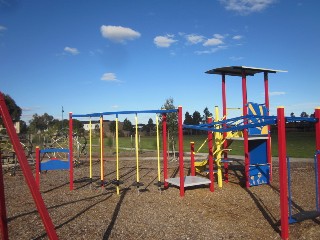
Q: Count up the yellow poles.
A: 6